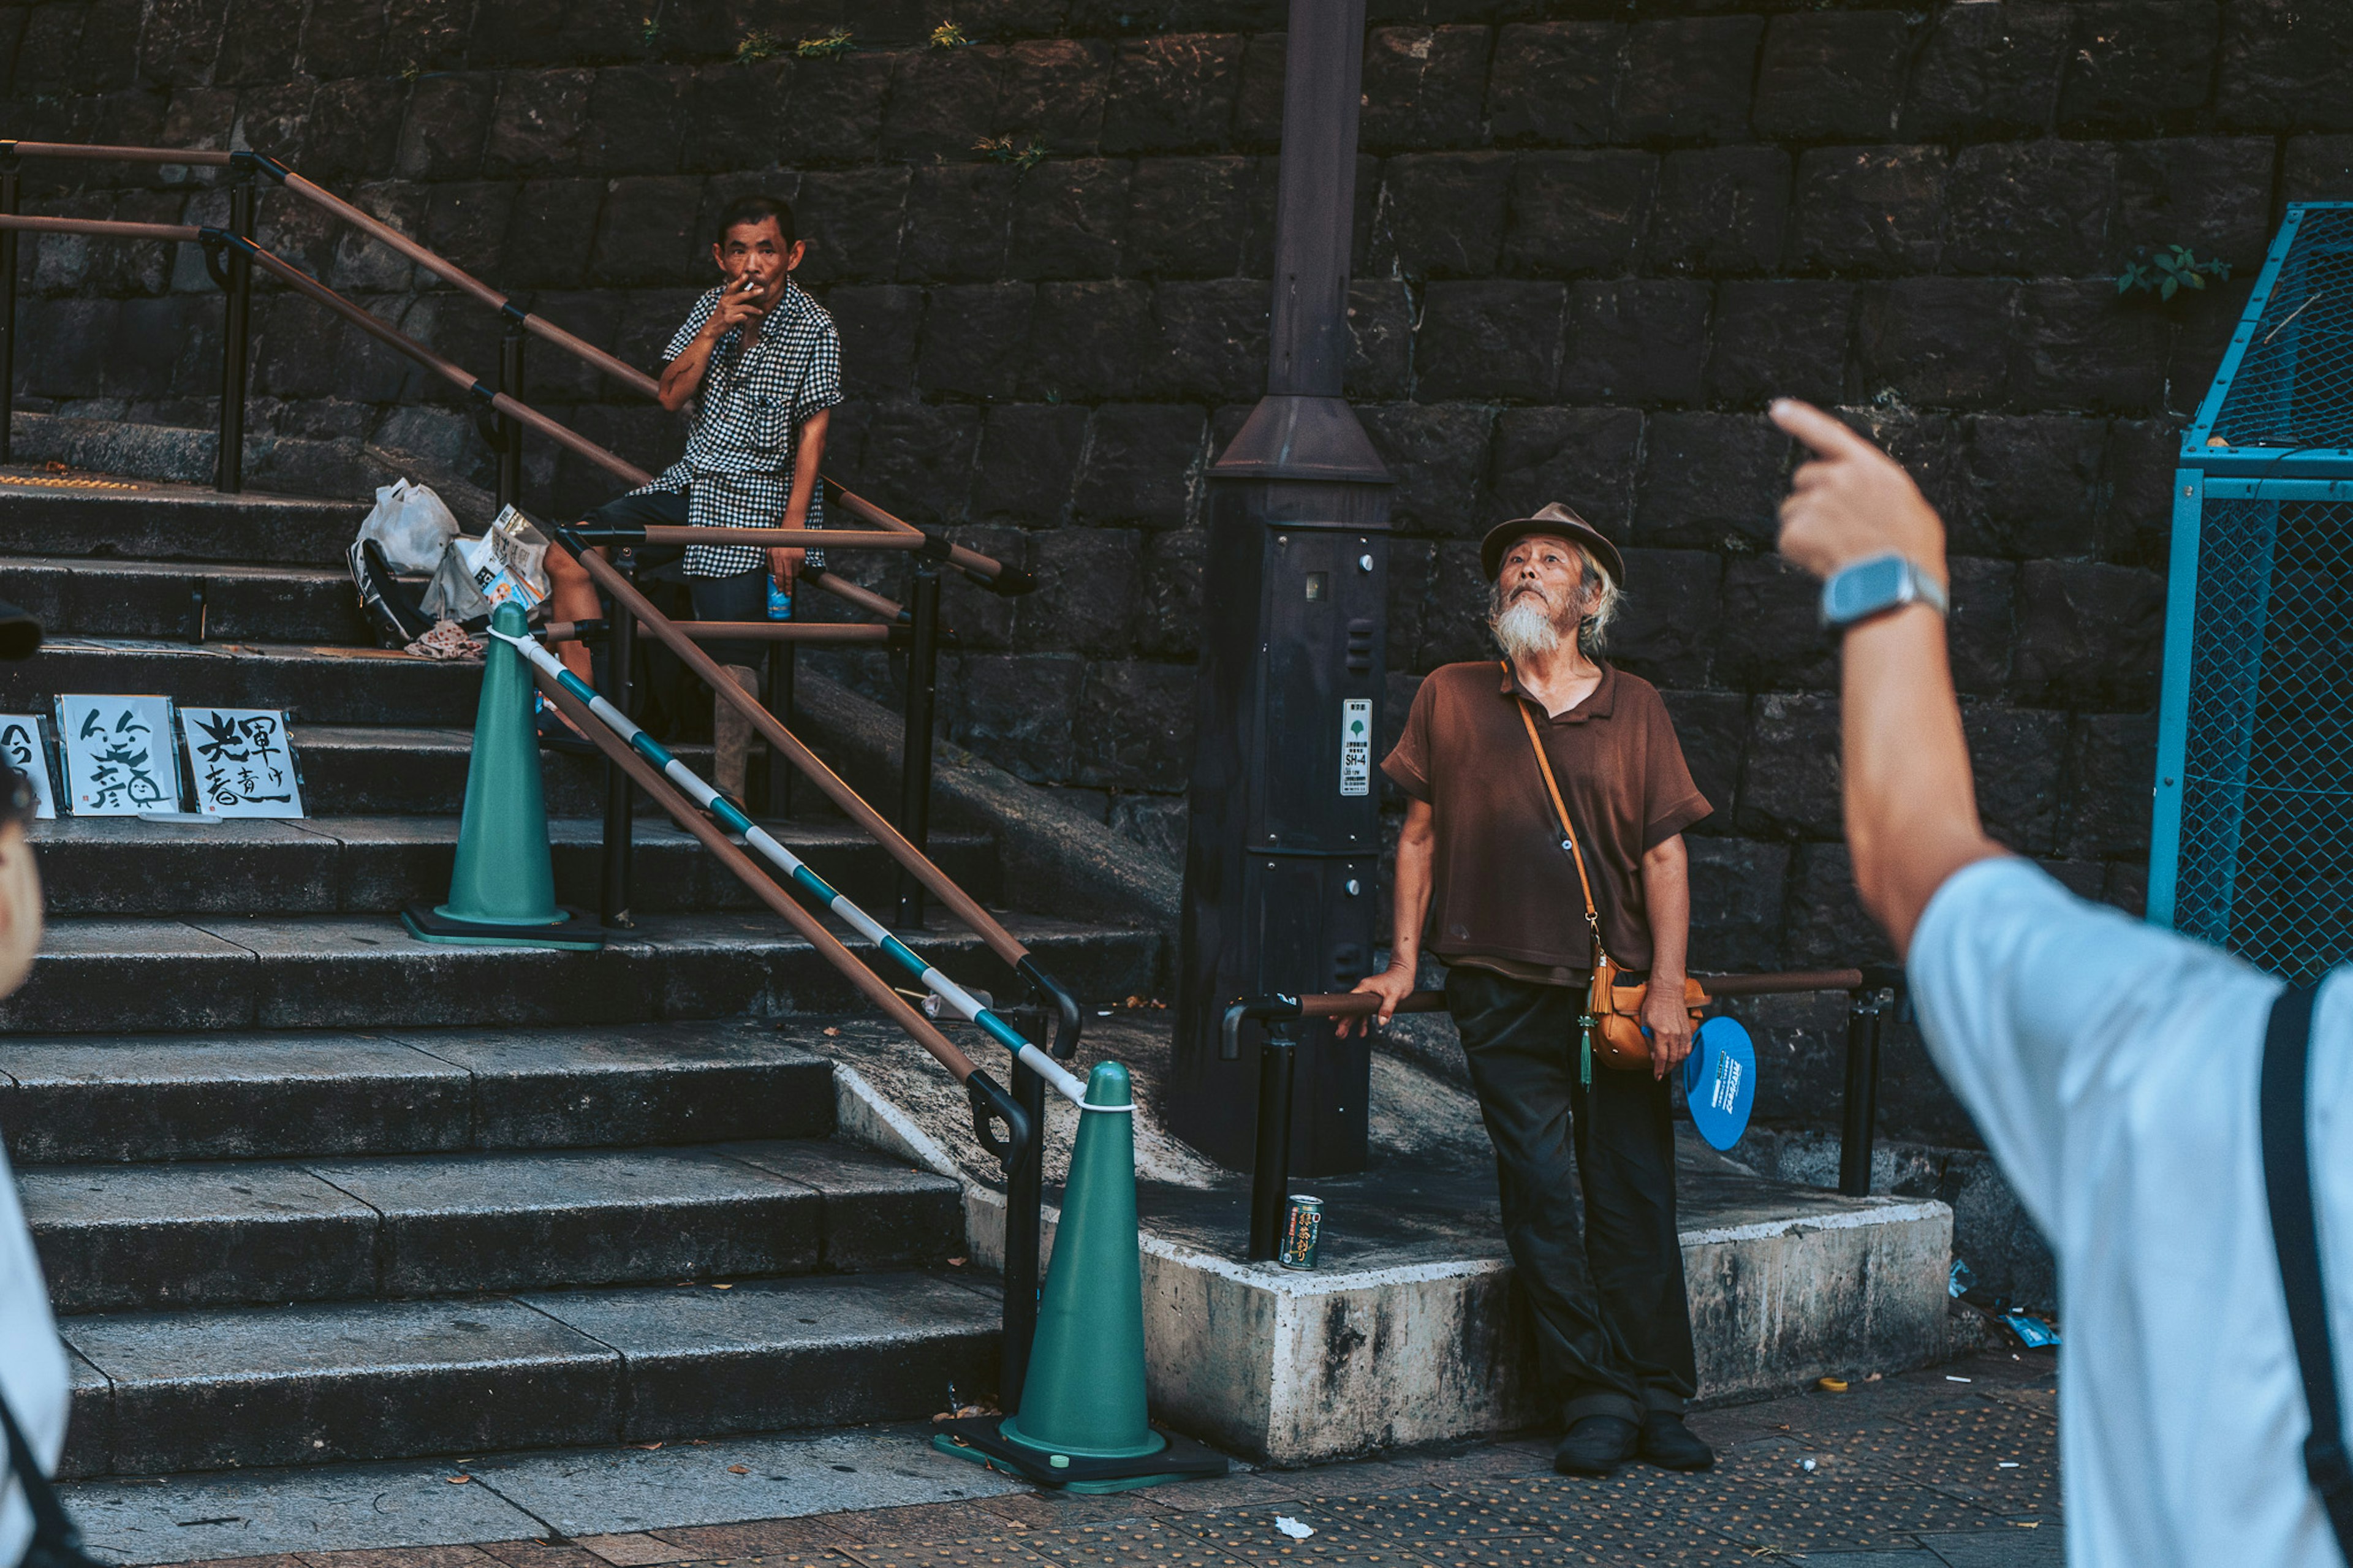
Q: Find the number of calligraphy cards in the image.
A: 3